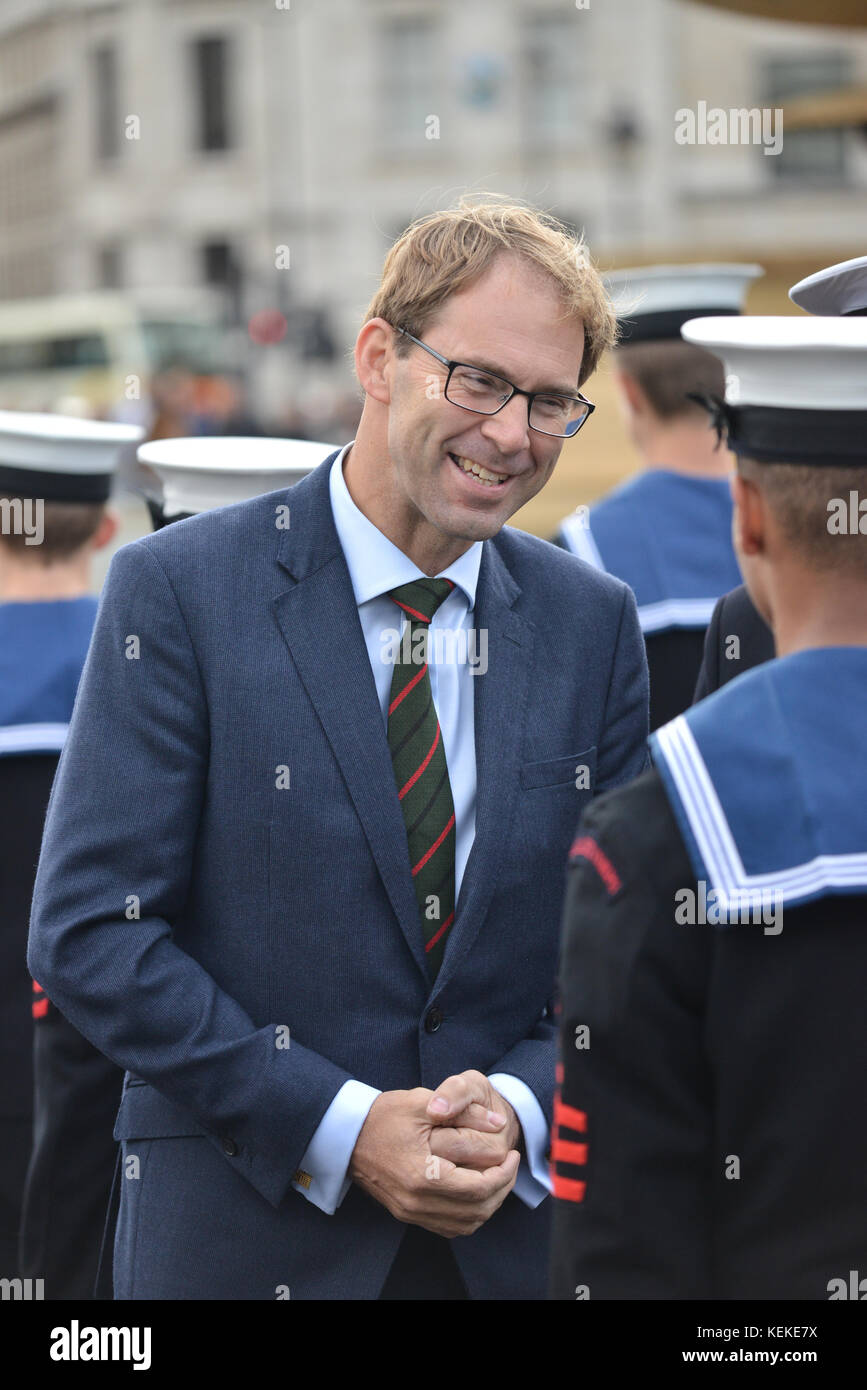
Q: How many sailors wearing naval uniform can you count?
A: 5